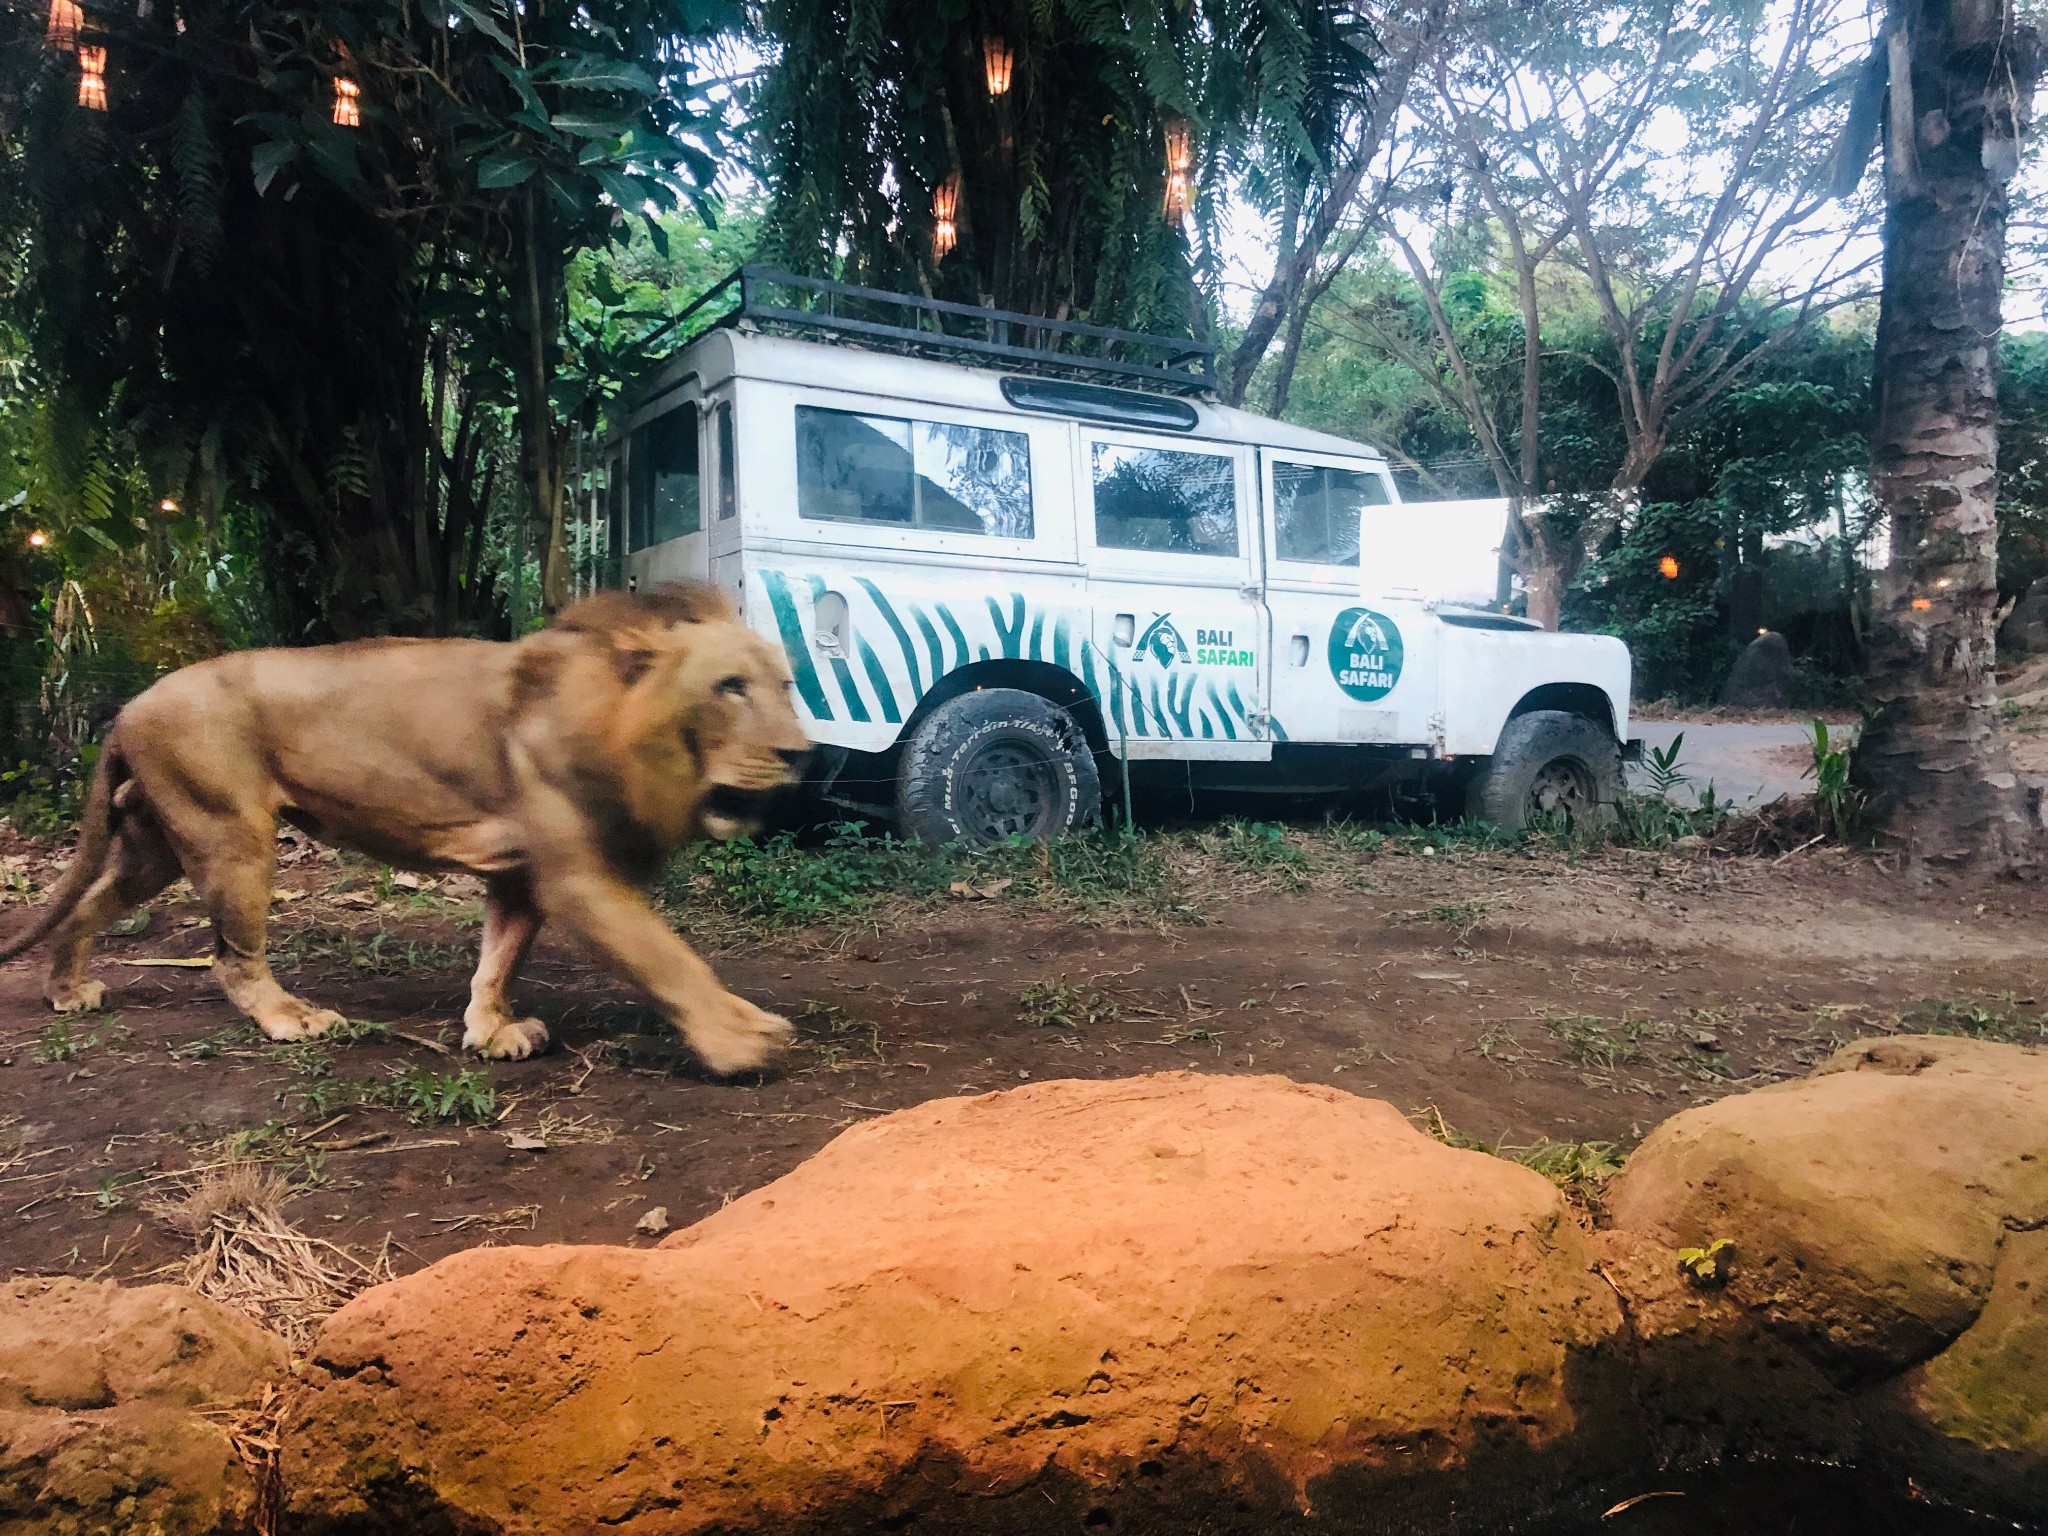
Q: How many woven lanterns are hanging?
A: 6